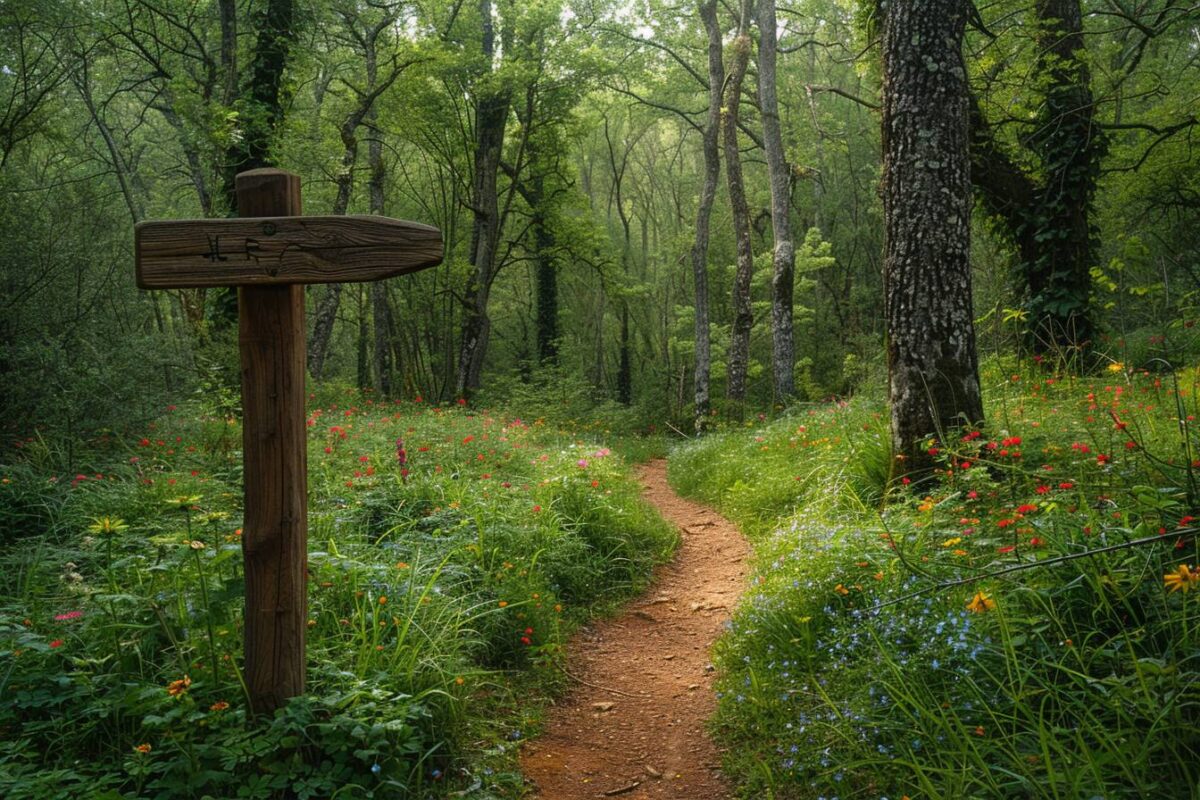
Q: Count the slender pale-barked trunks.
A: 3